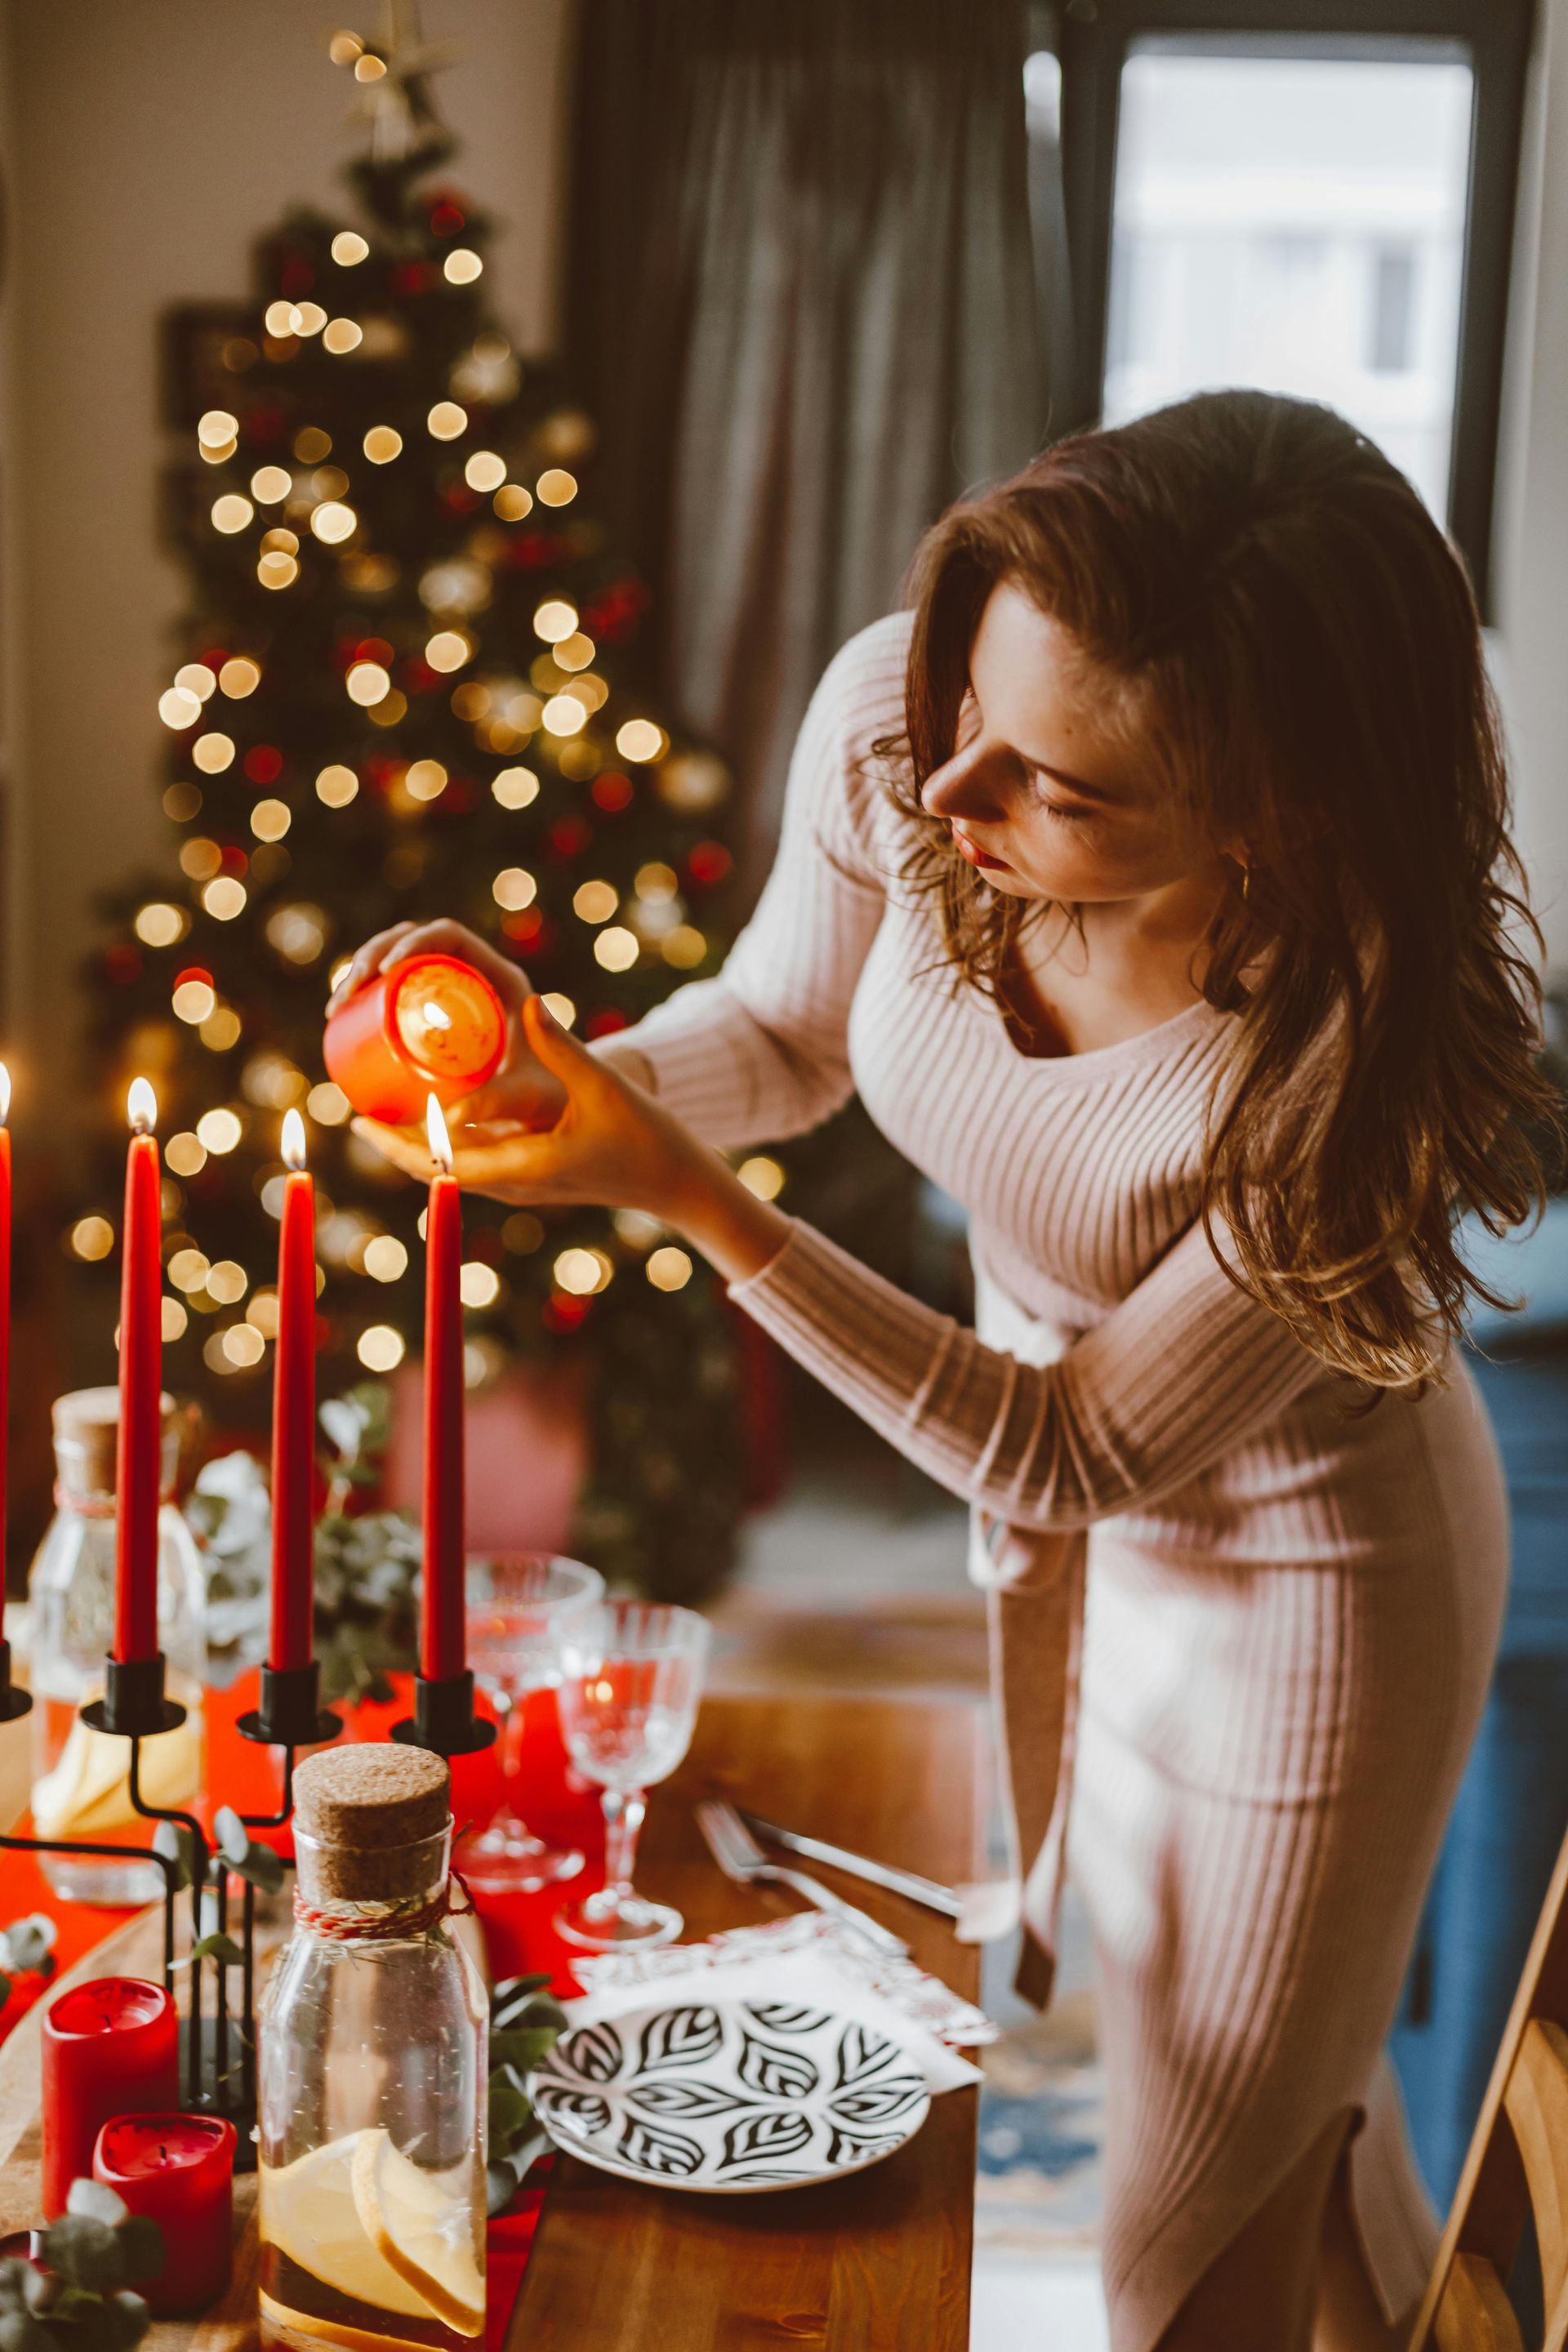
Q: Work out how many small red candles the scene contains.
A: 3